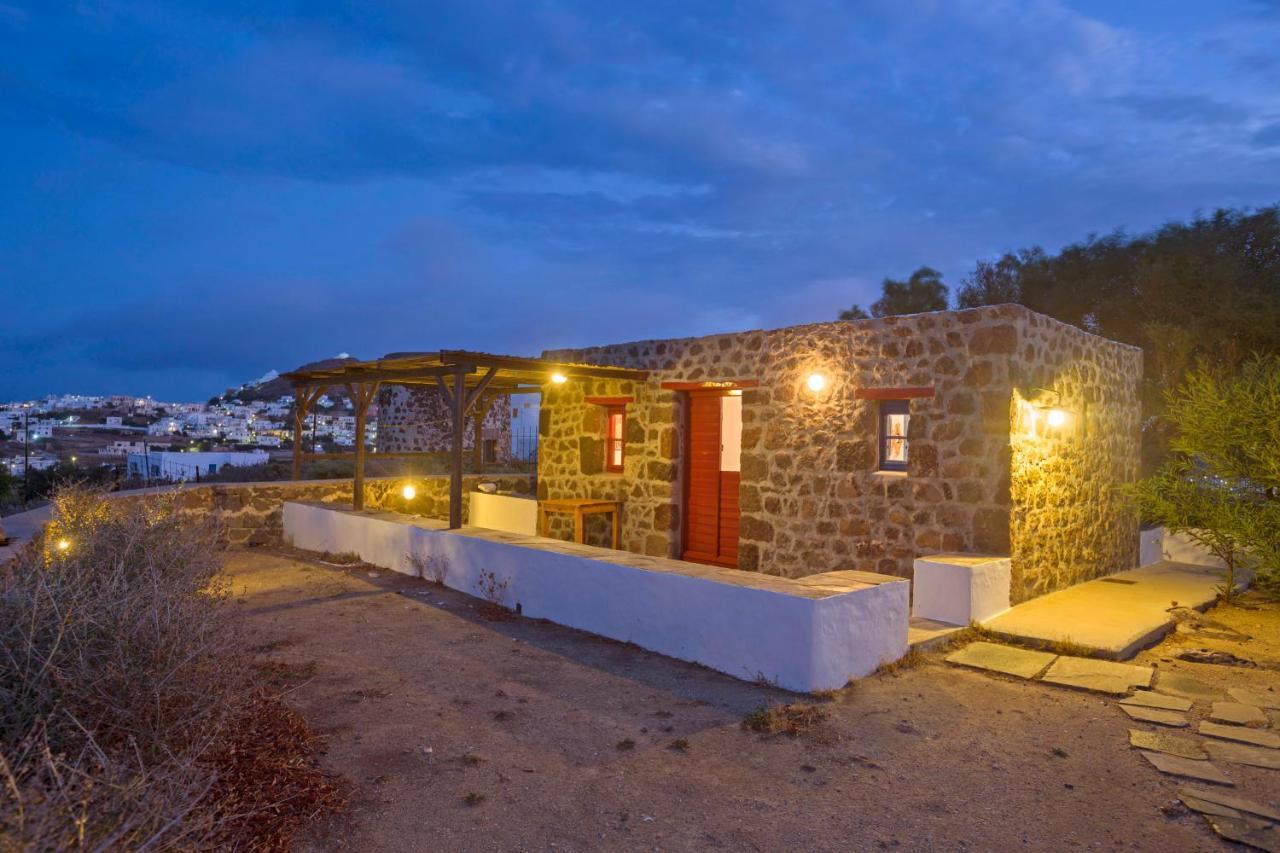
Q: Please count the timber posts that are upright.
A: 4